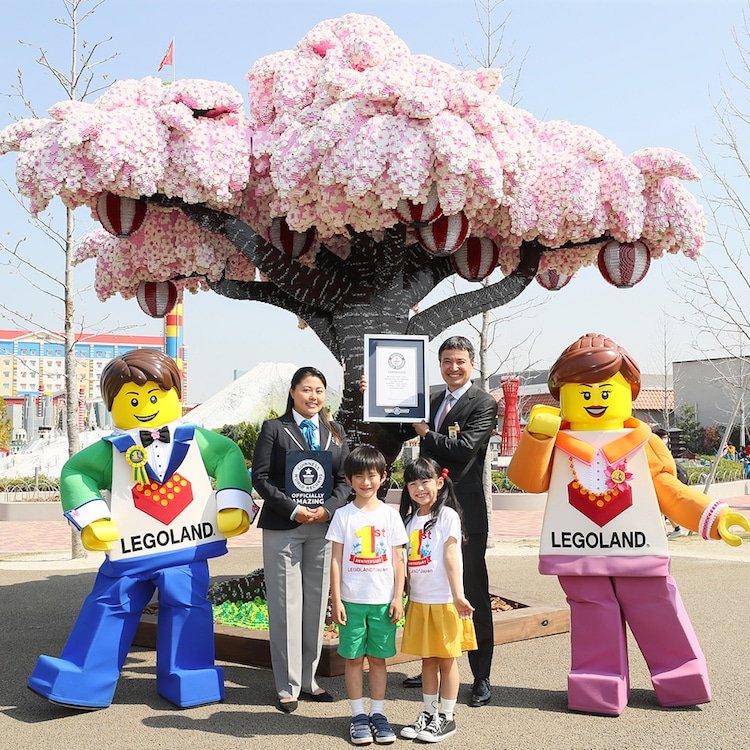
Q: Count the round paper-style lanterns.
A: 8